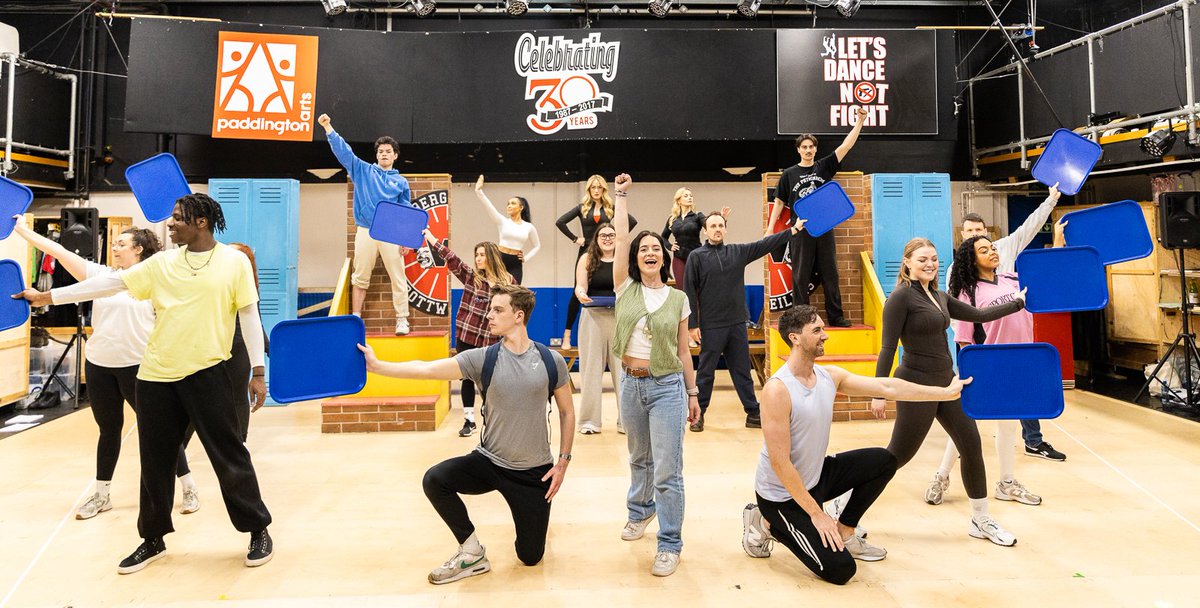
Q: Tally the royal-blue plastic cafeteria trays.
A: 11